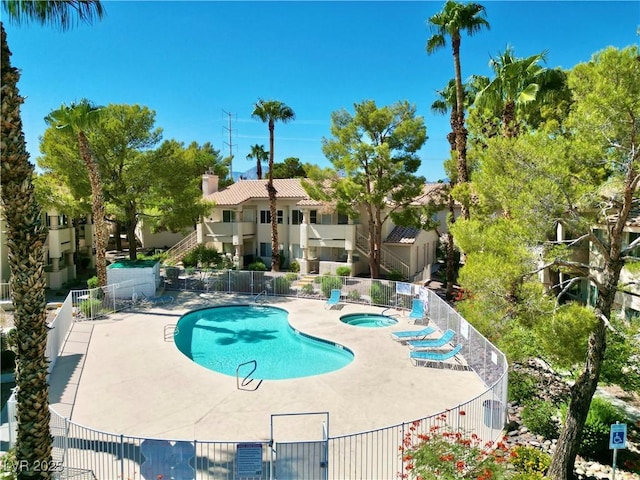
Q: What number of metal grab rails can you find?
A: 4